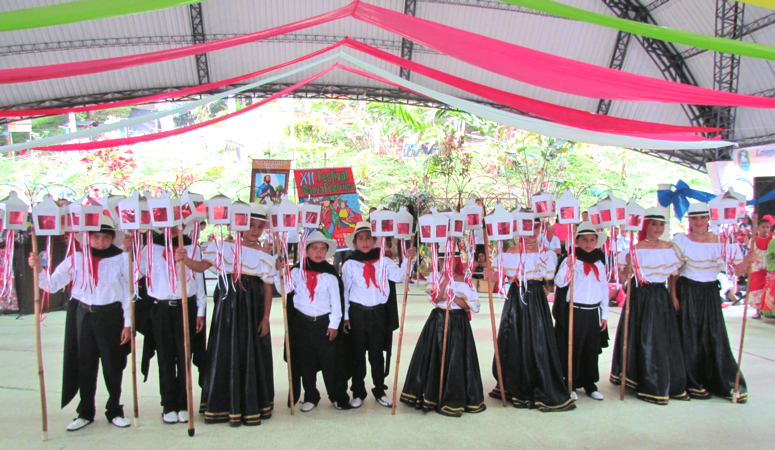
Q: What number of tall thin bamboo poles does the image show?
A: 10